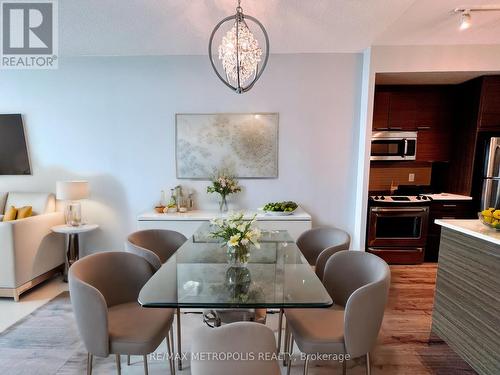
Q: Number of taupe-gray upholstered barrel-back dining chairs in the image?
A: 5